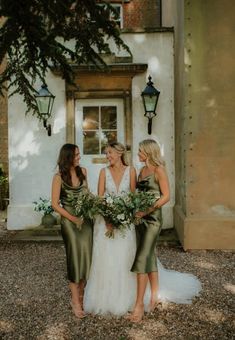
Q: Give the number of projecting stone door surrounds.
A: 1